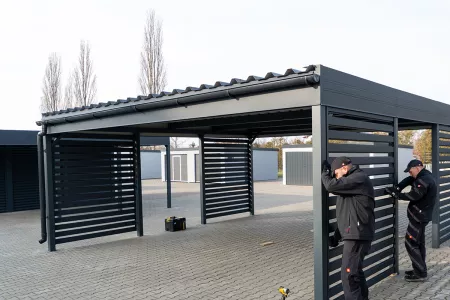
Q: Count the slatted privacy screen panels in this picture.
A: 4